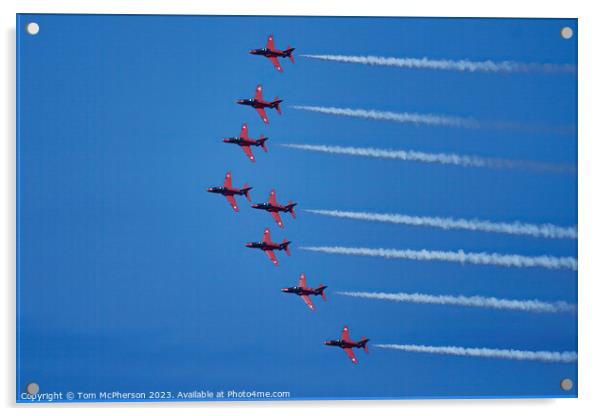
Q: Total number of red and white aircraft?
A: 8